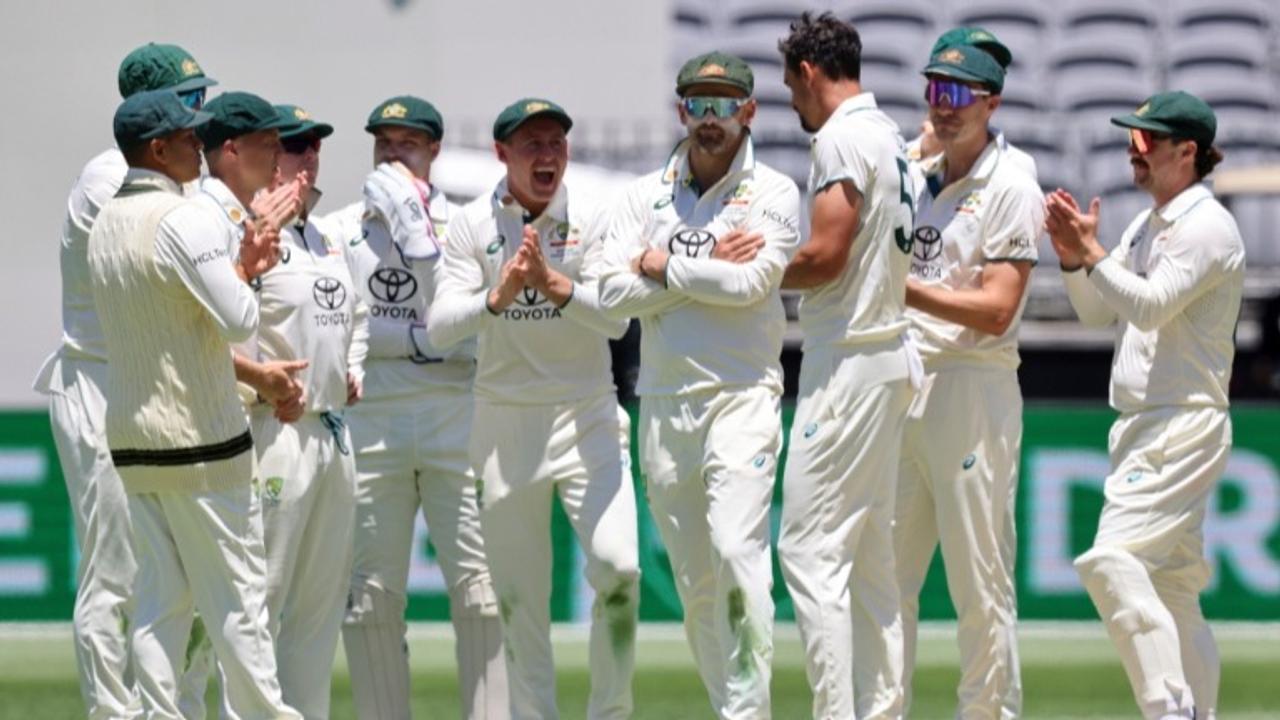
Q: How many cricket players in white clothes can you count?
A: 11